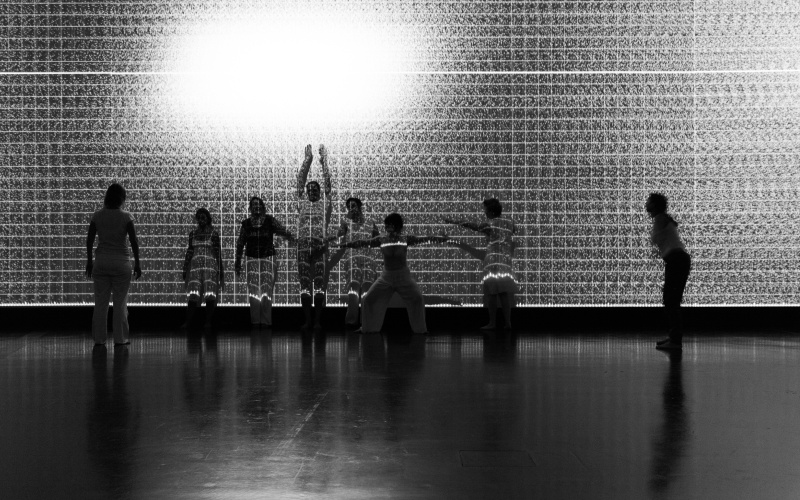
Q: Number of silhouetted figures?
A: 8